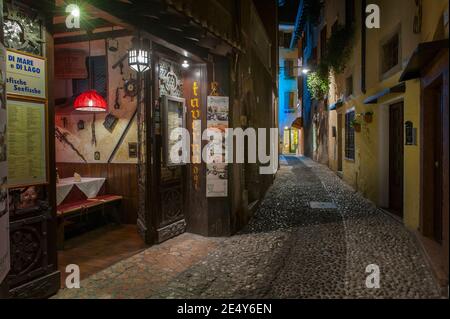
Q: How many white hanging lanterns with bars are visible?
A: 1